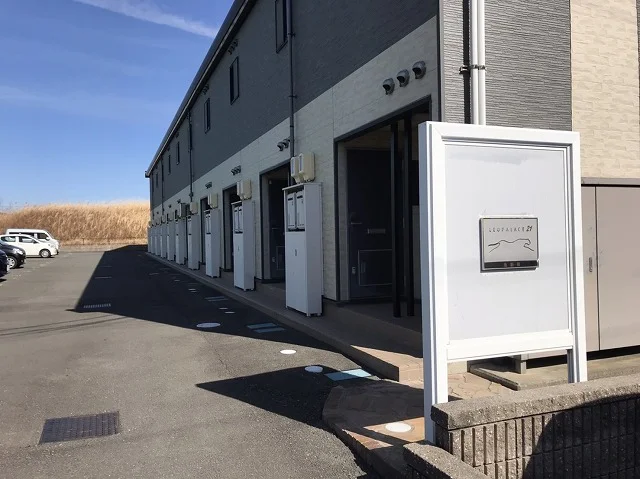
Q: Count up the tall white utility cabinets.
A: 10